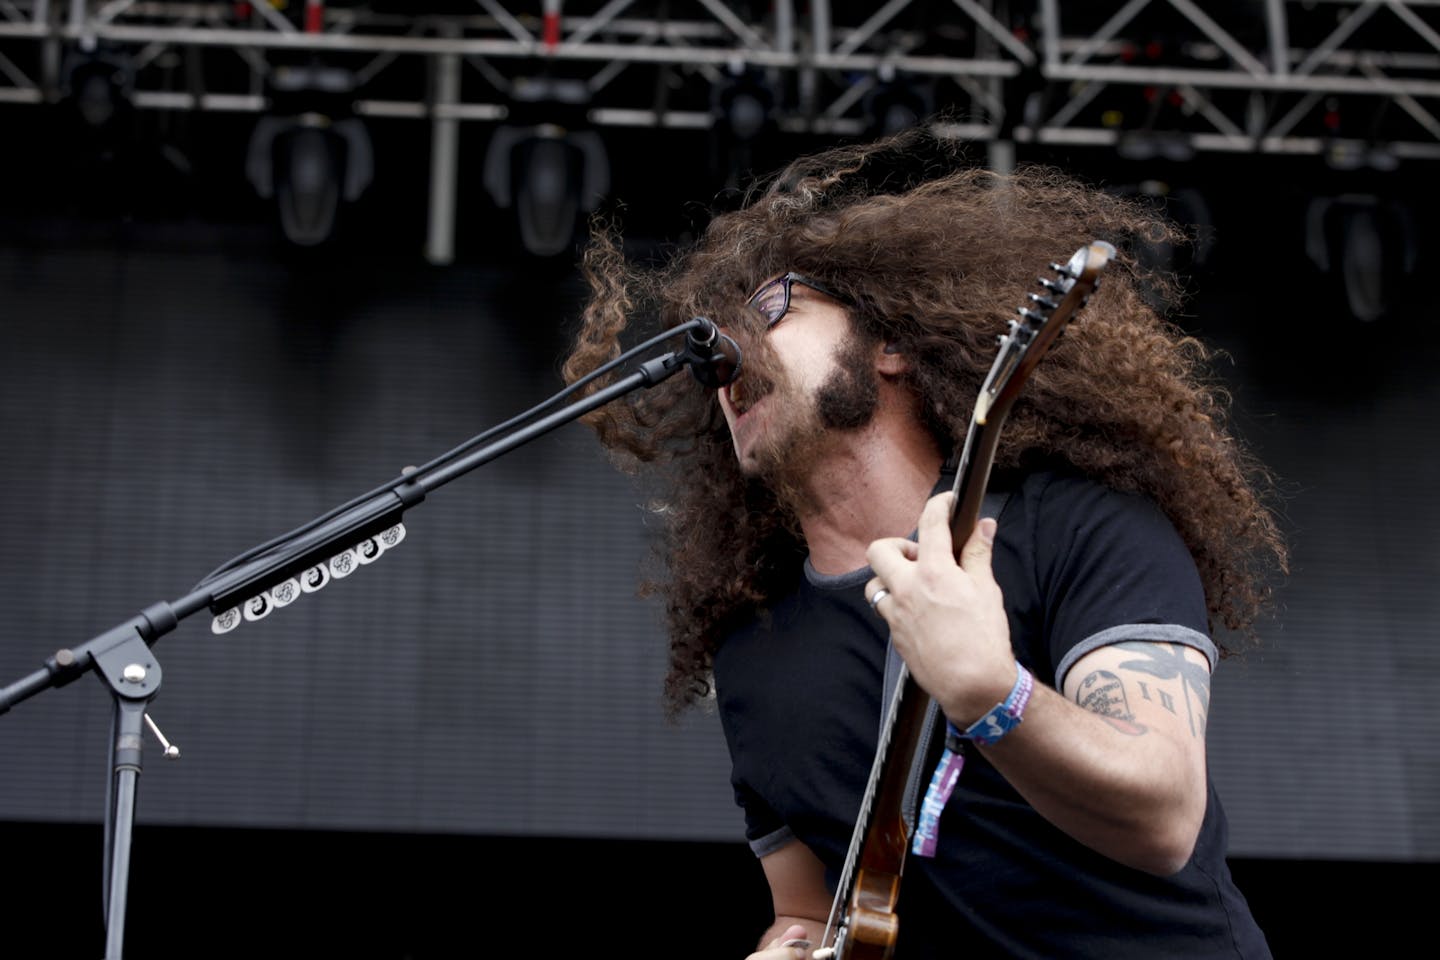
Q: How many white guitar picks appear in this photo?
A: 7